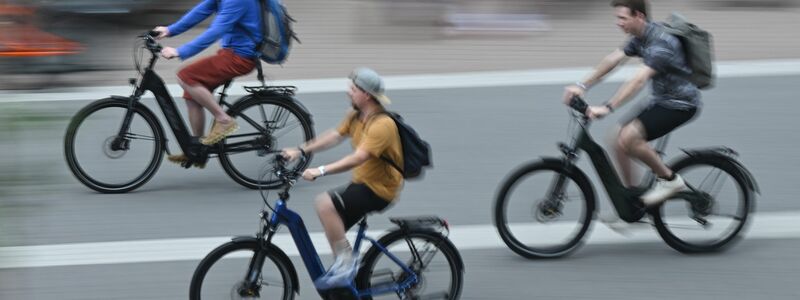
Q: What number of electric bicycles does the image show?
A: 3